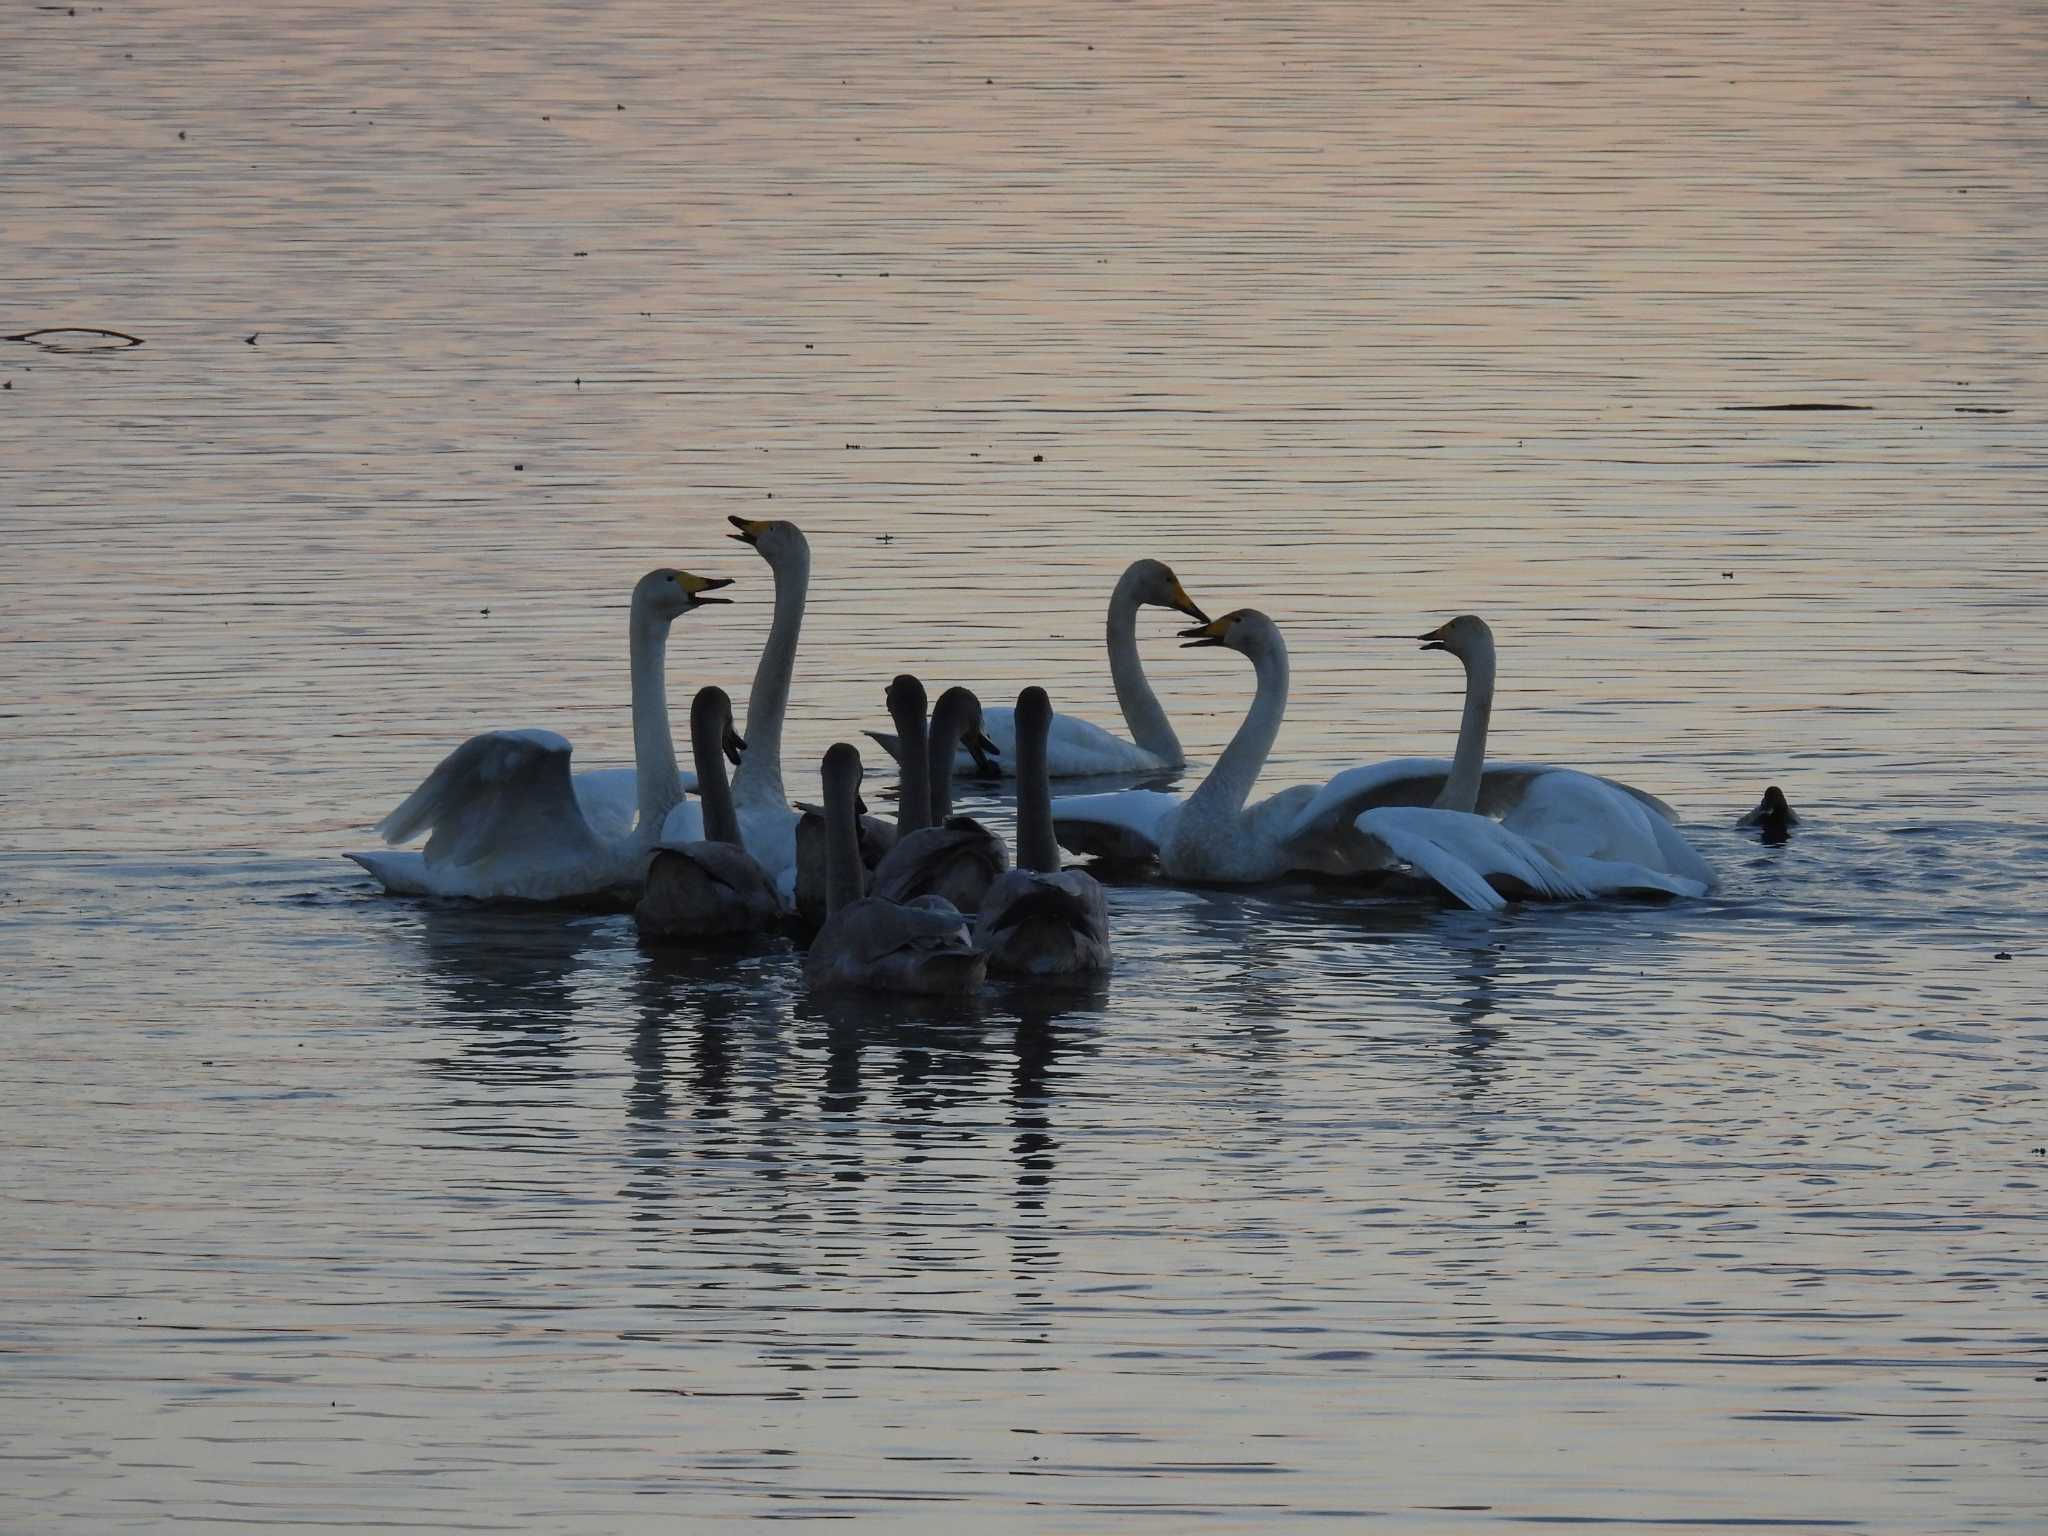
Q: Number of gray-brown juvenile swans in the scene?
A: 5